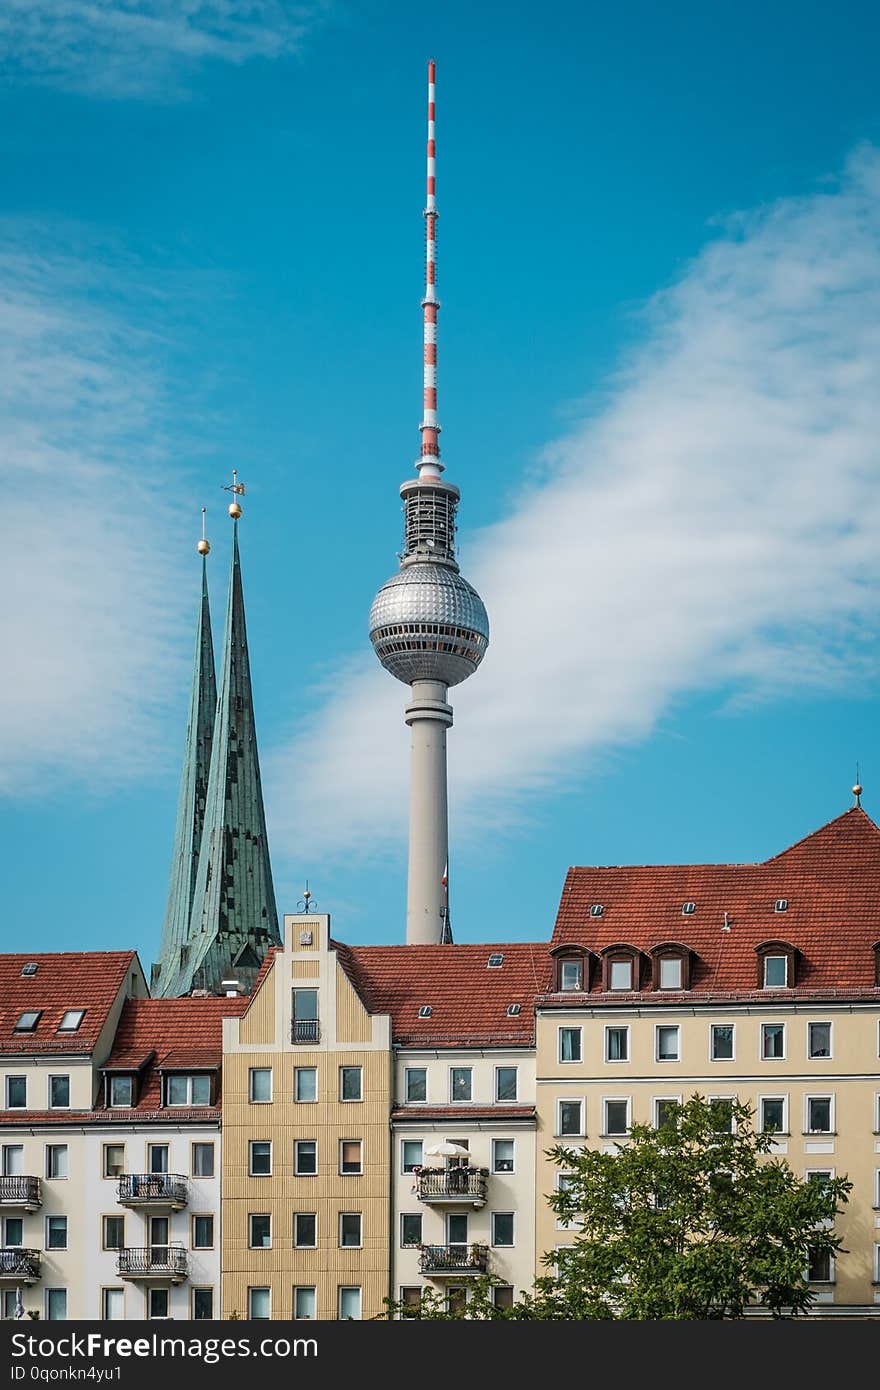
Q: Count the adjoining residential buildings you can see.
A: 5